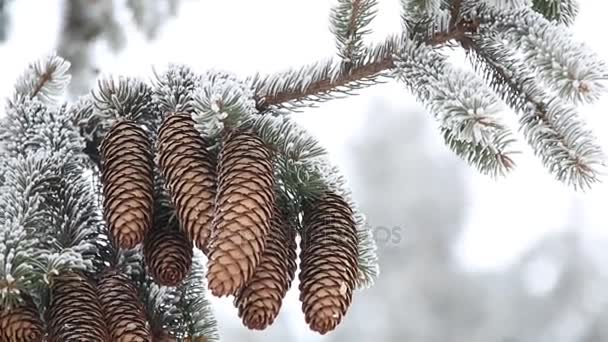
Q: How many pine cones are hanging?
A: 9